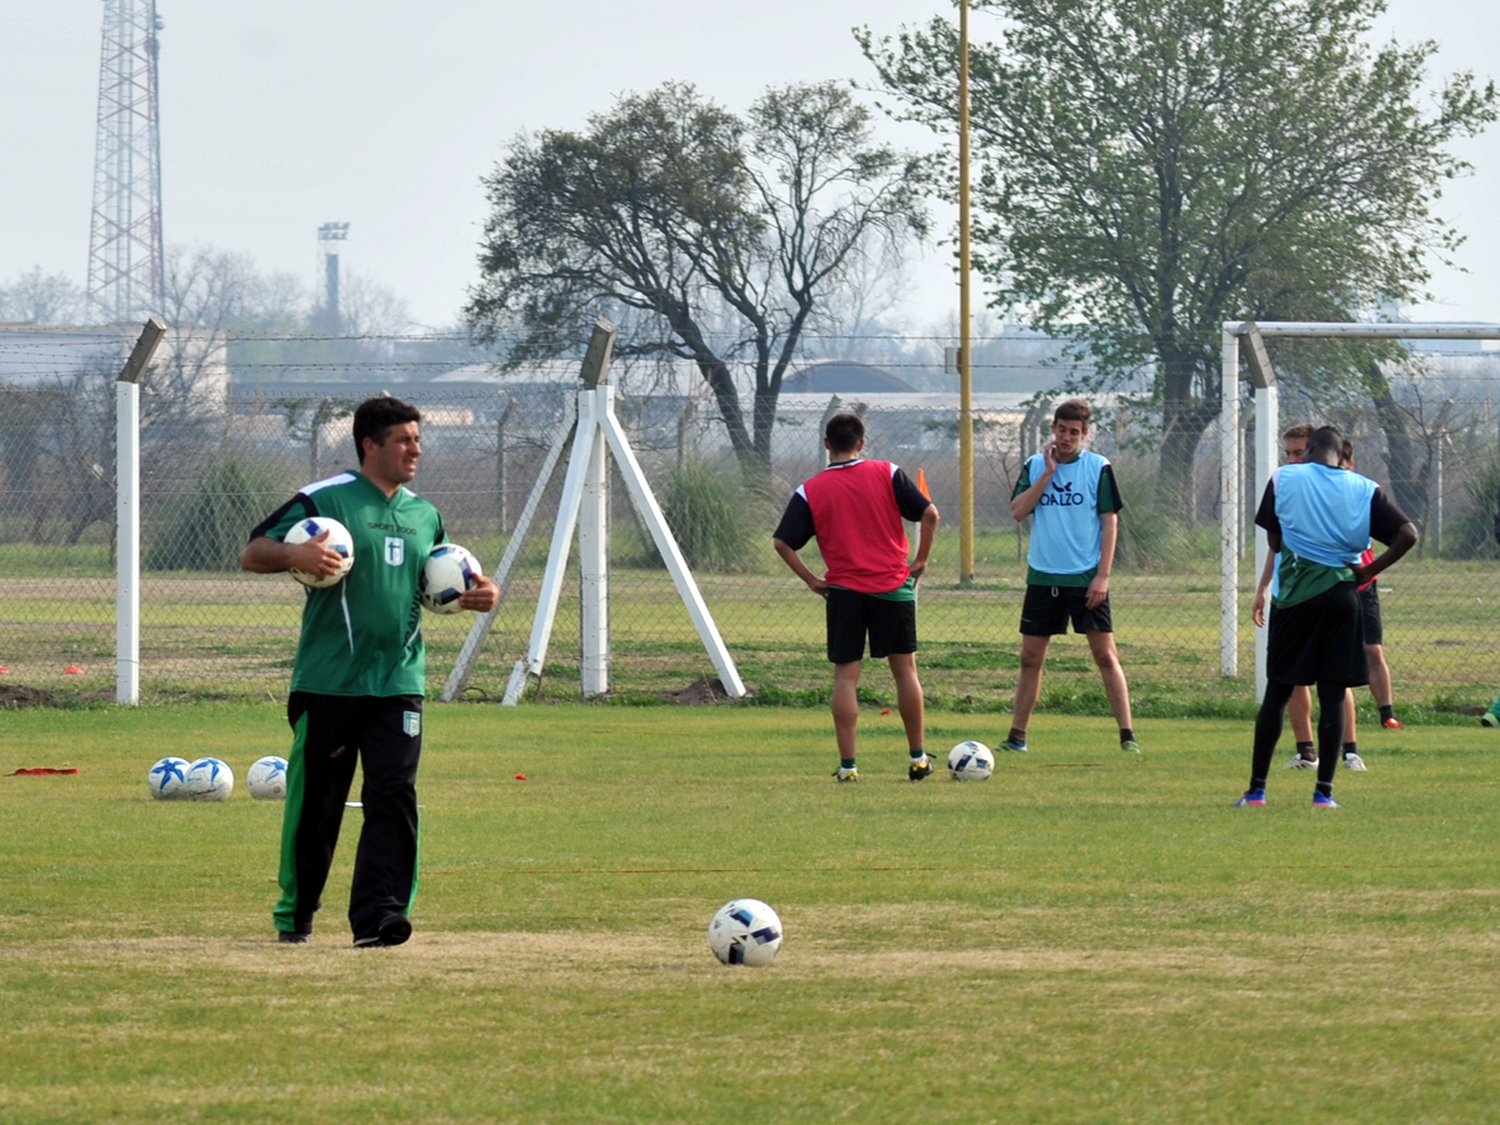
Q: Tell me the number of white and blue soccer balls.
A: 7